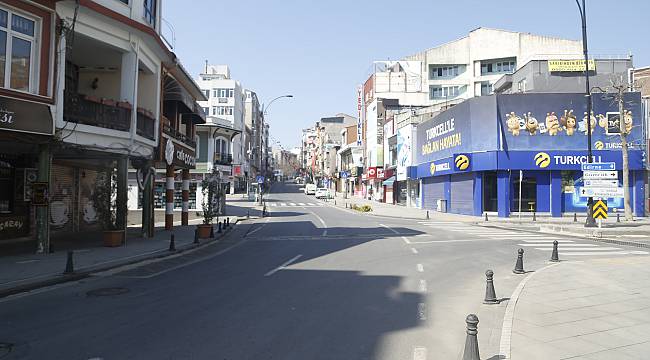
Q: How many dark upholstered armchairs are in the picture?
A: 0